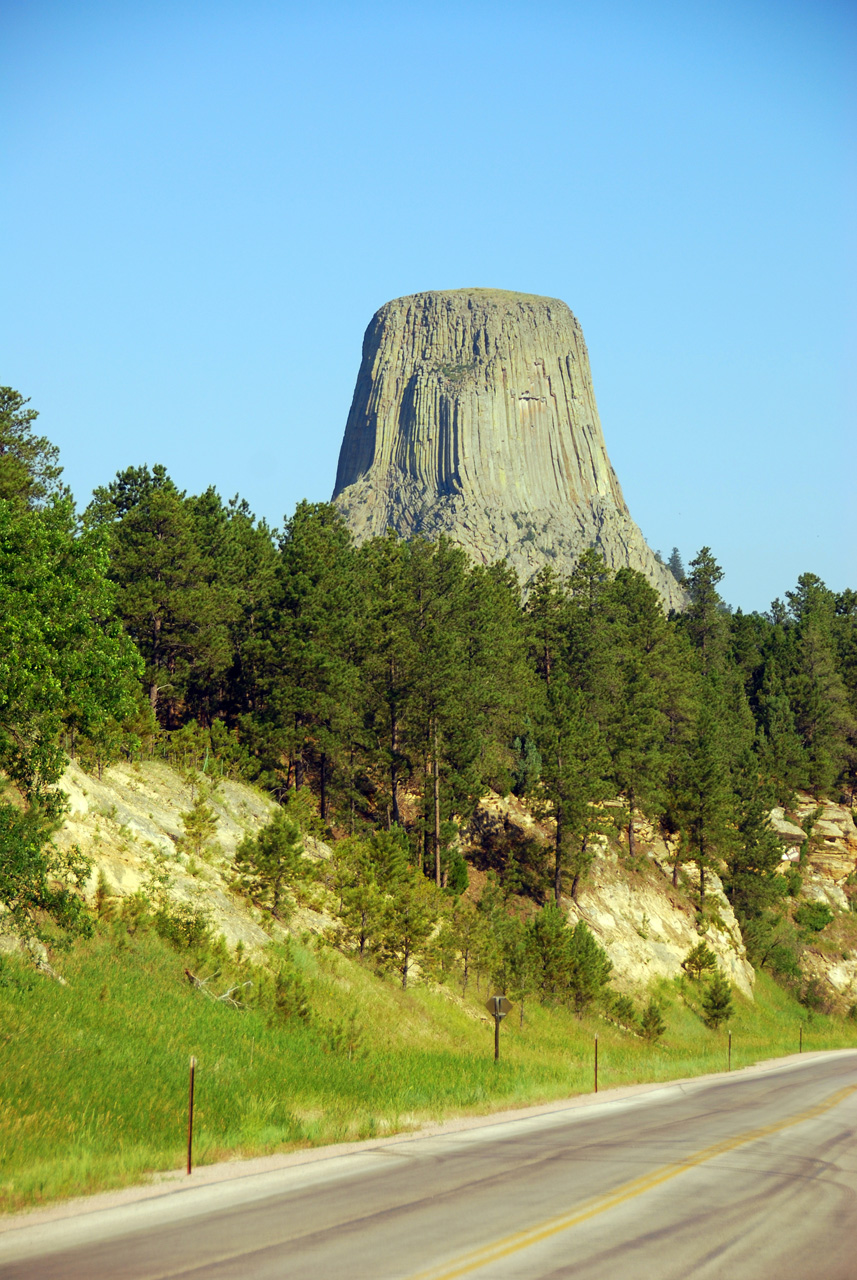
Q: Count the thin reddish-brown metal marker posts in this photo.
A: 4